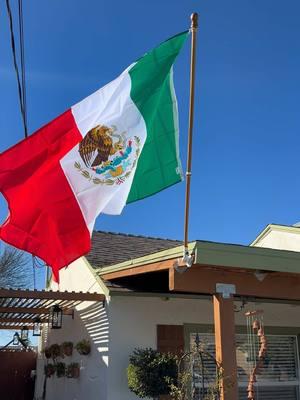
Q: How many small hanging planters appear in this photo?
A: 6